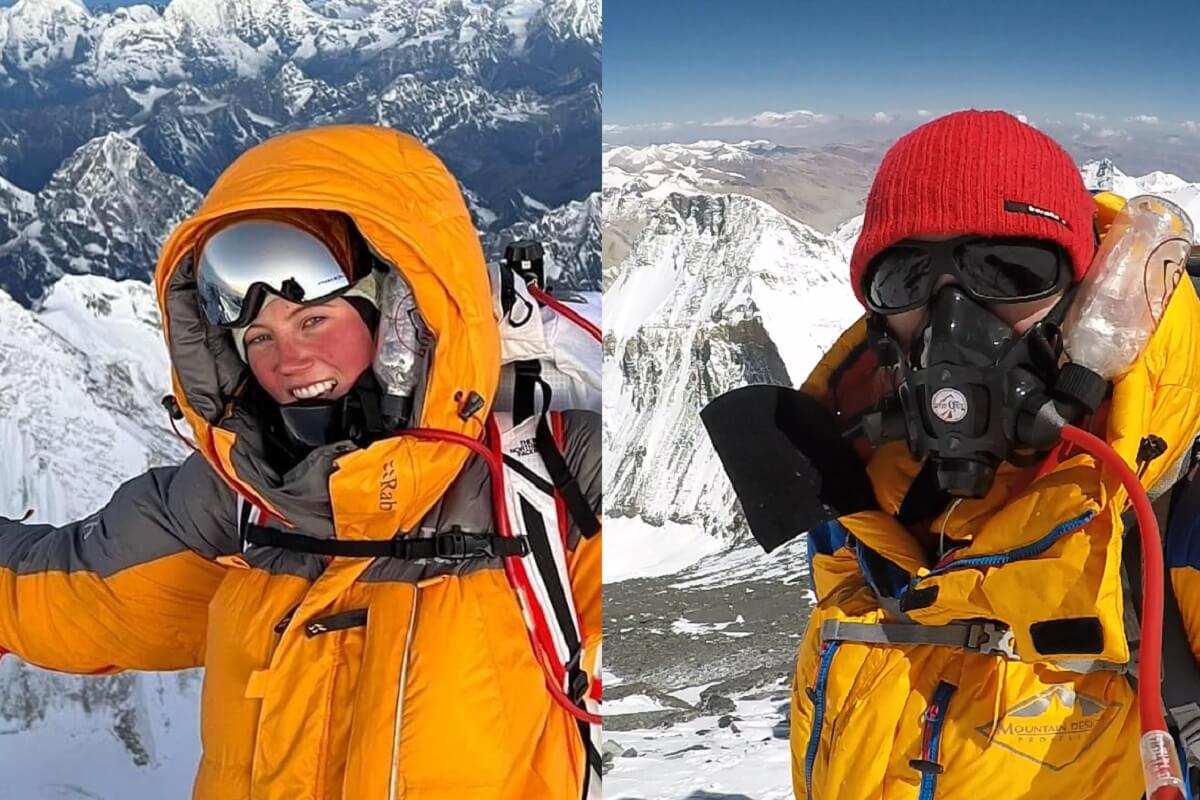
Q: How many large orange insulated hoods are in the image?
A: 1